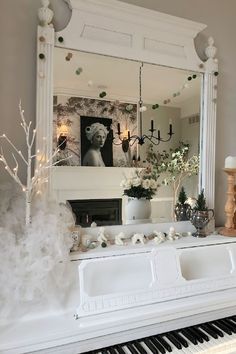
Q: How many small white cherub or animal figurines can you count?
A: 5